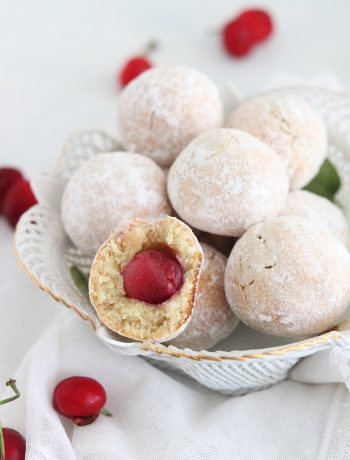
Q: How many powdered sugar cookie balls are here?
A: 8